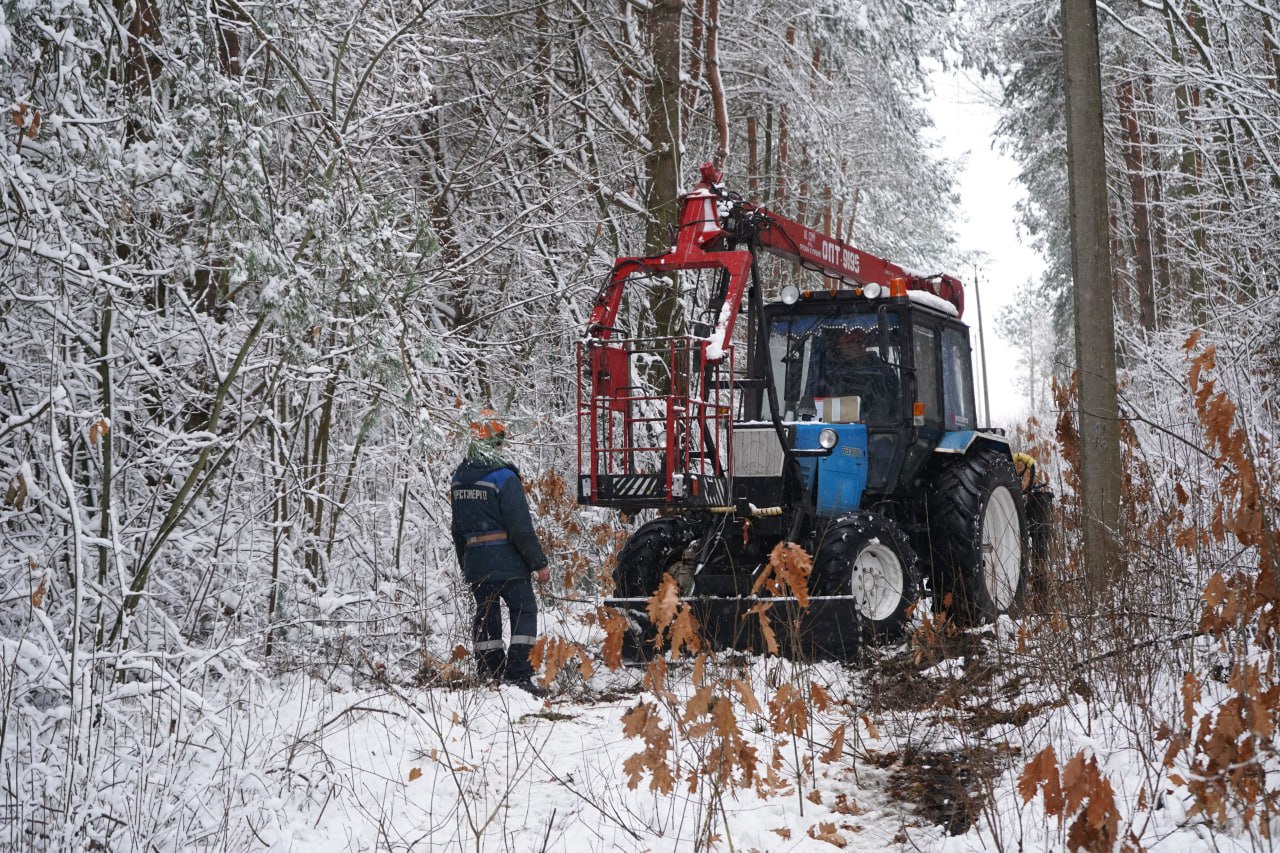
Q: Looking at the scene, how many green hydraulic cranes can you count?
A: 0